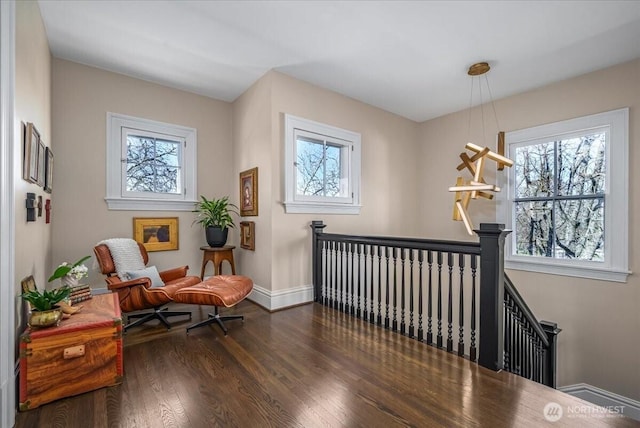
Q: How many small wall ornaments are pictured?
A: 3